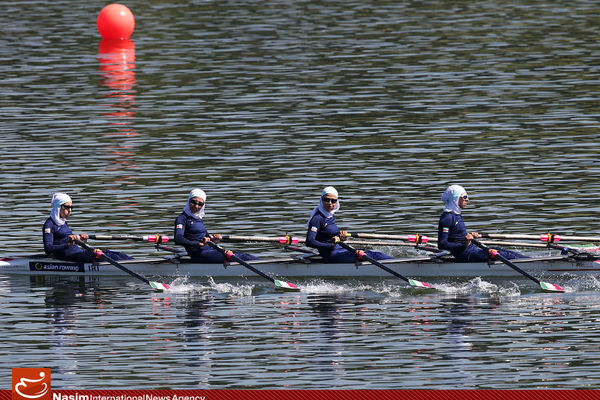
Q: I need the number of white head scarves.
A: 4